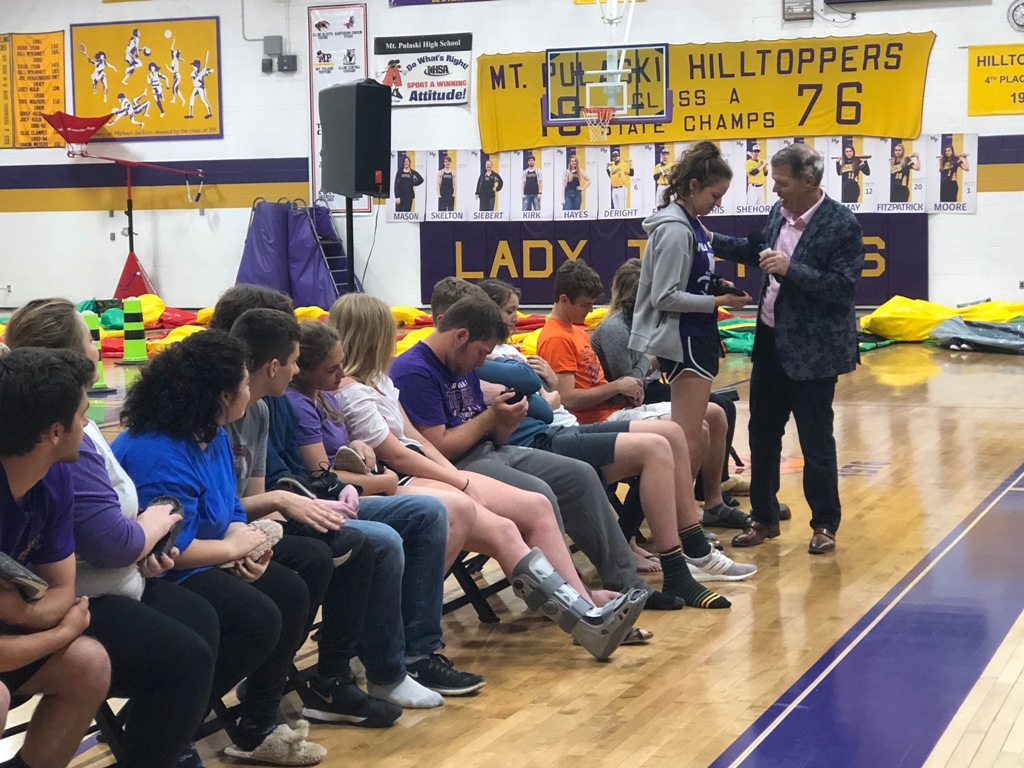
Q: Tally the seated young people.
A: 12